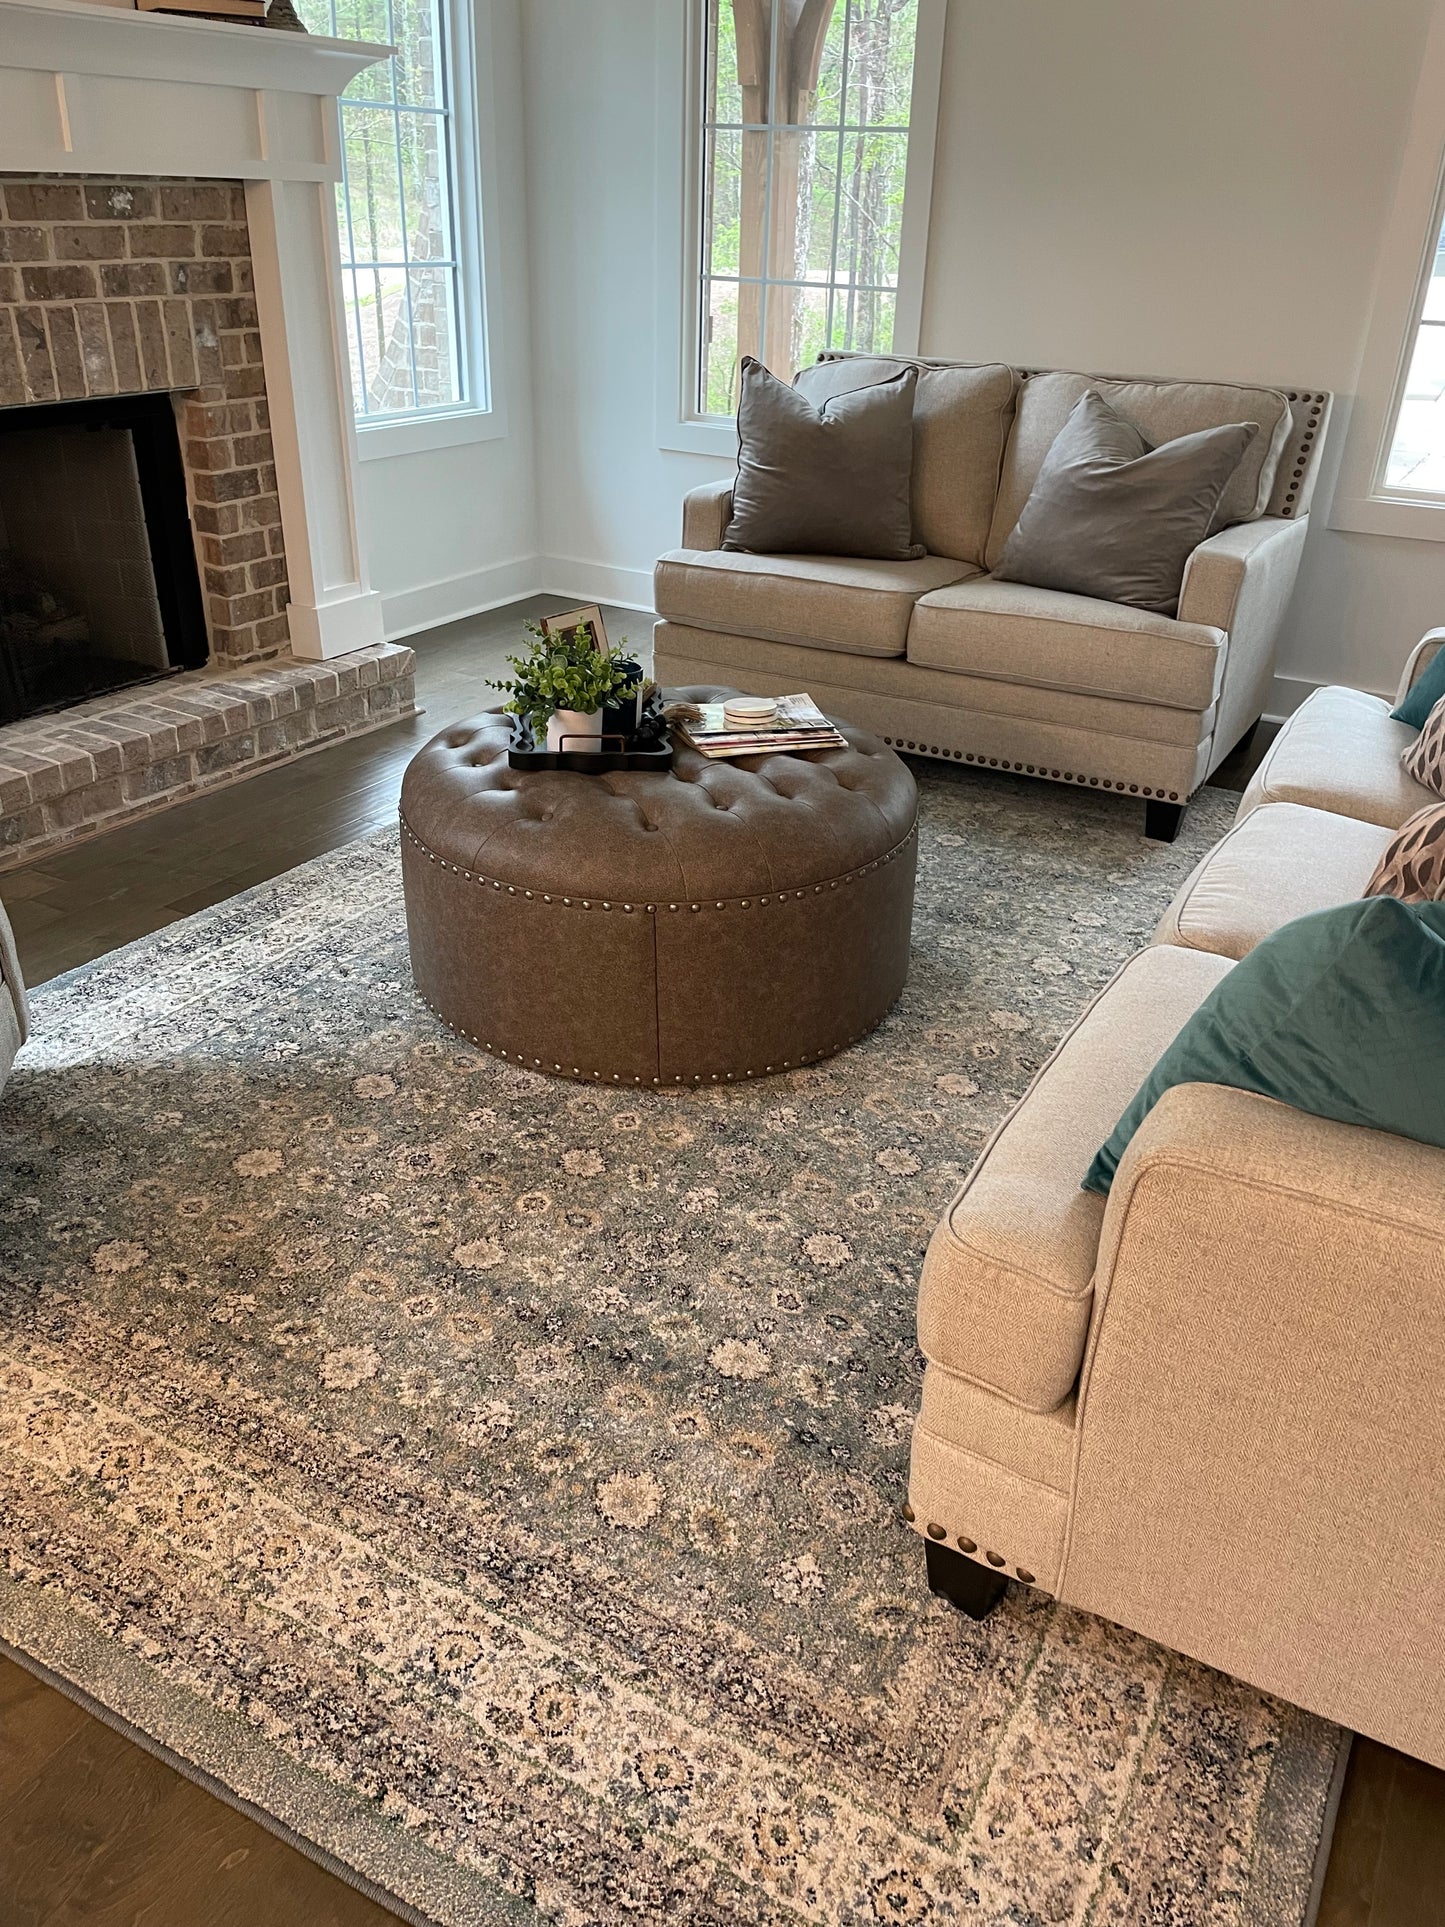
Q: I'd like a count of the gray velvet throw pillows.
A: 2